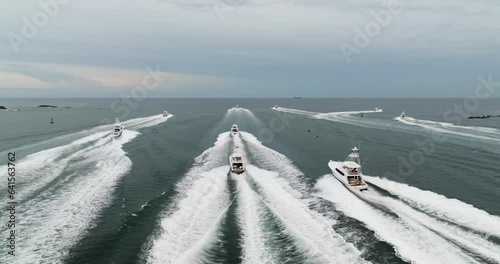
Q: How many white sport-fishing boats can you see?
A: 9